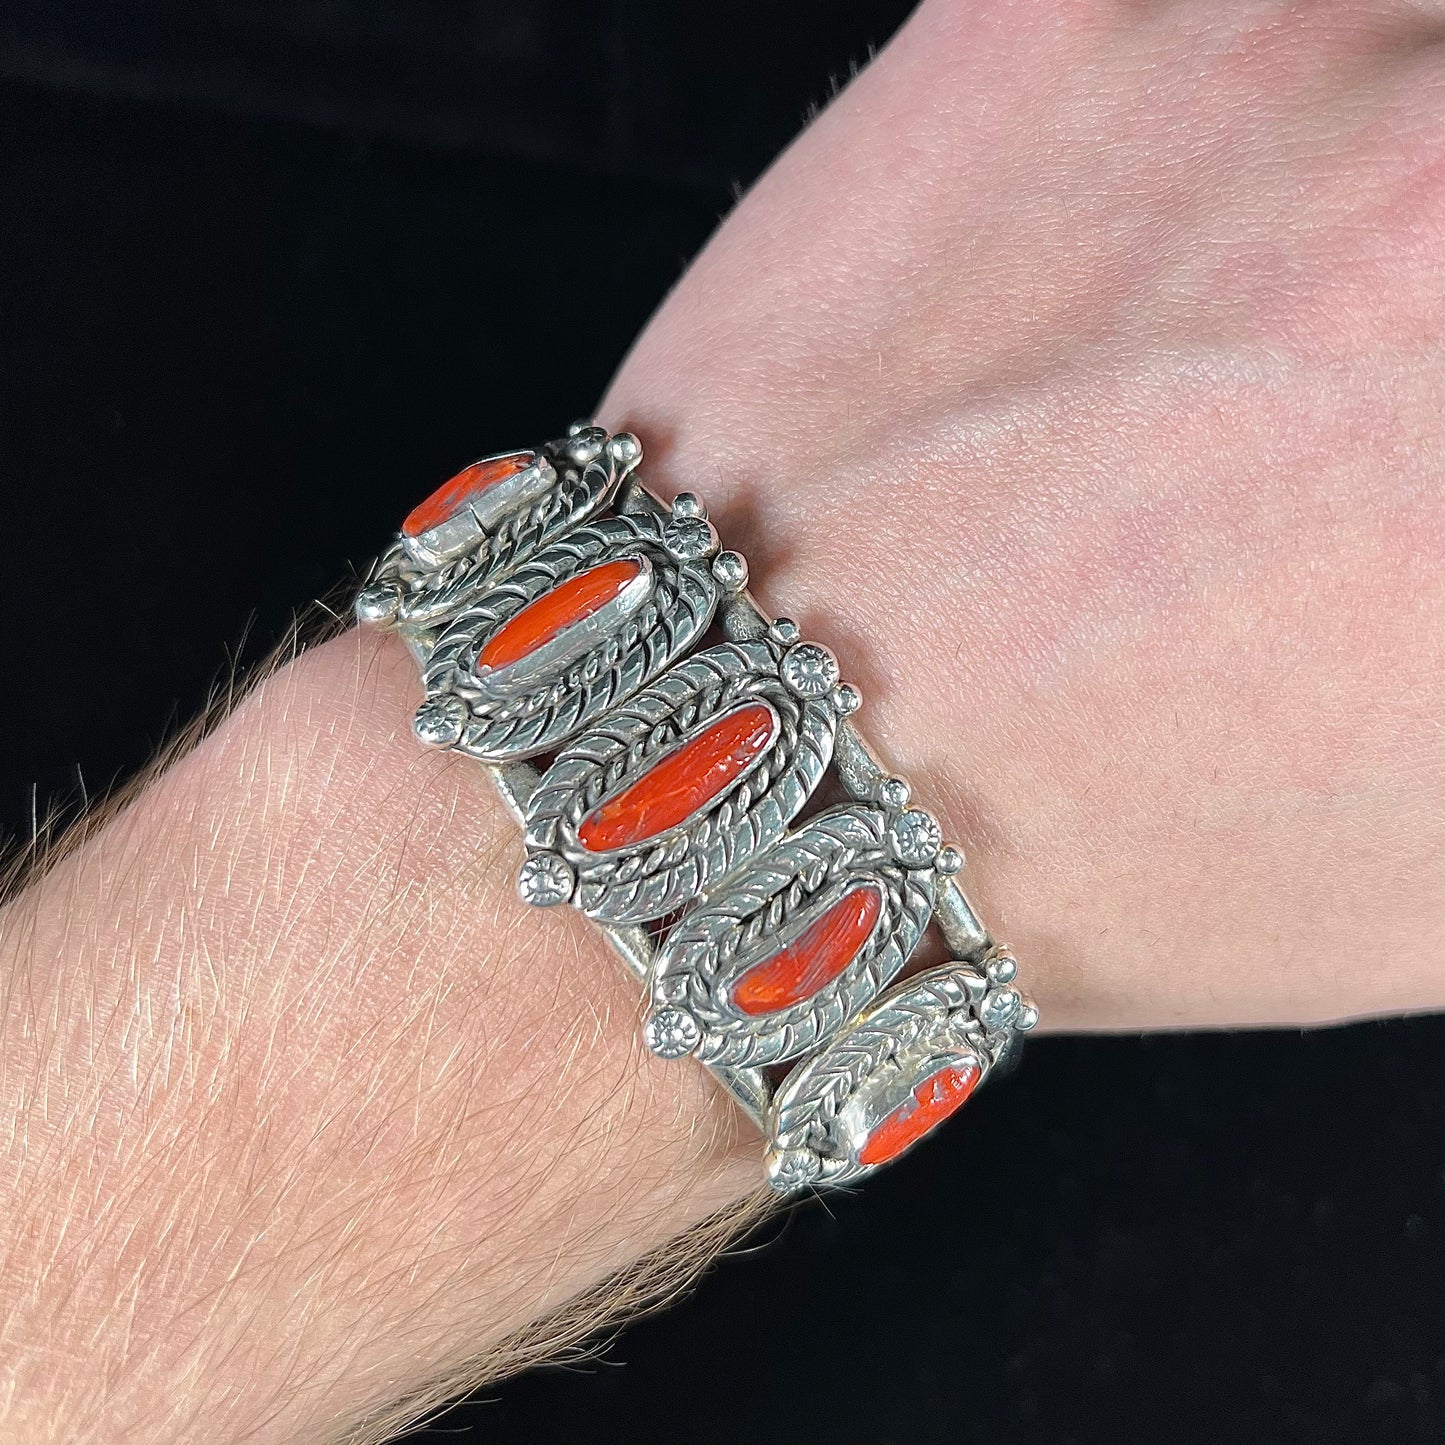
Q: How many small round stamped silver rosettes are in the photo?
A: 10